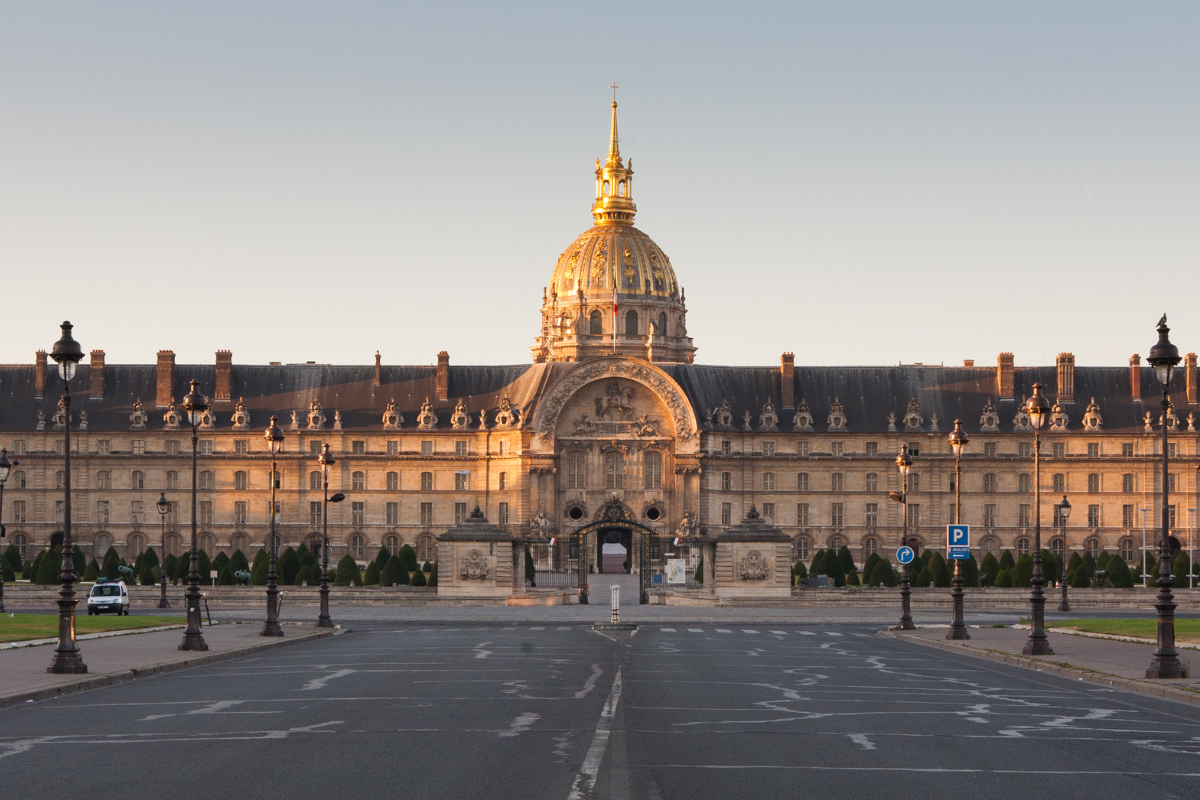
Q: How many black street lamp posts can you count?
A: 11